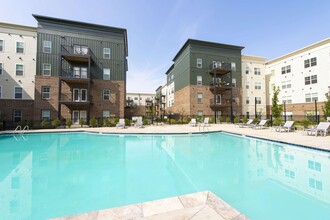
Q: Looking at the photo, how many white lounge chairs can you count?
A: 8